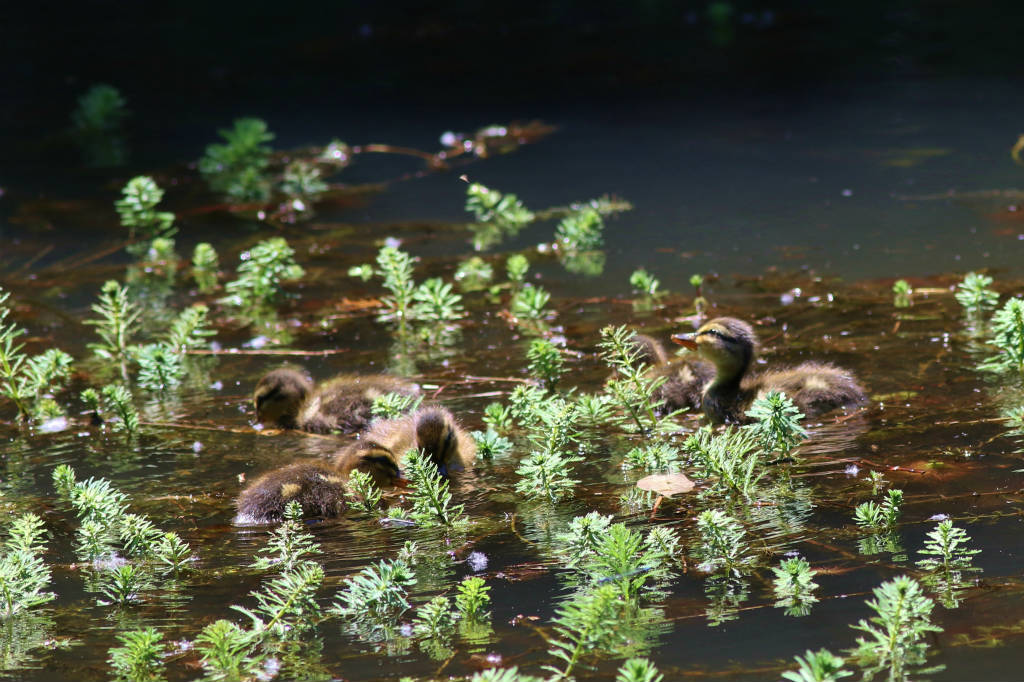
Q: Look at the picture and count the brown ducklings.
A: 5